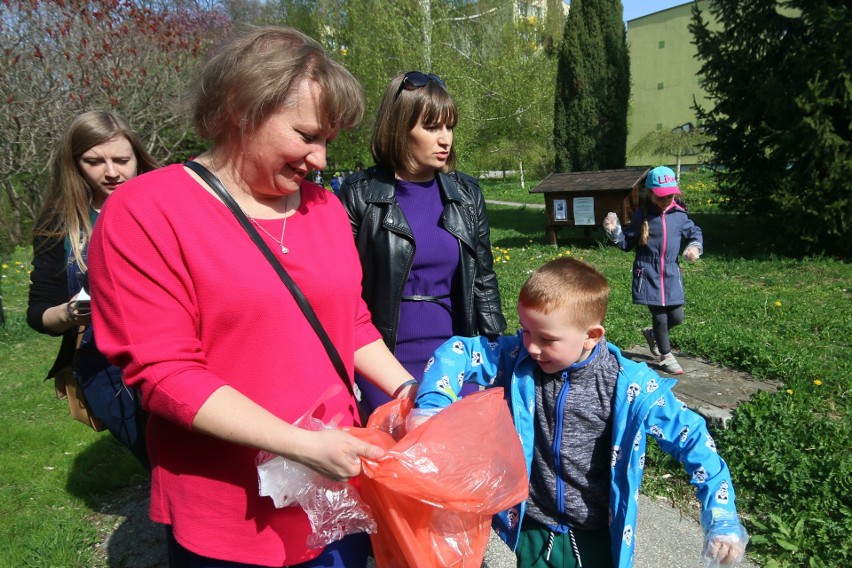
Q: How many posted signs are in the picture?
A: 2